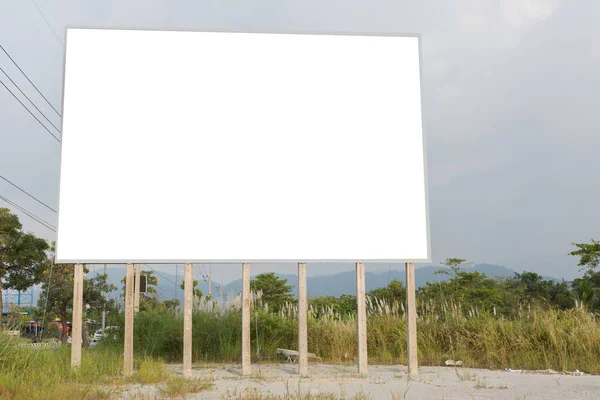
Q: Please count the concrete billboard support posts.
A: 7